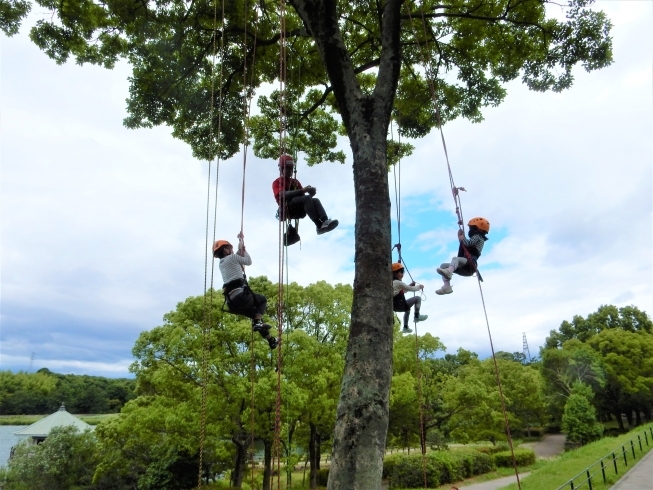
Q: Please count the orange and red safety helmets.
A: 4